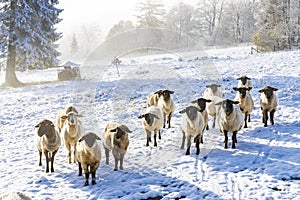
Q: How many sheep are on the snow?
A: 15